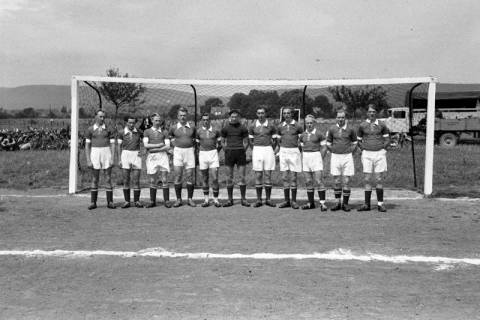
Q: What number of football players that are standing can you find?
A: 11